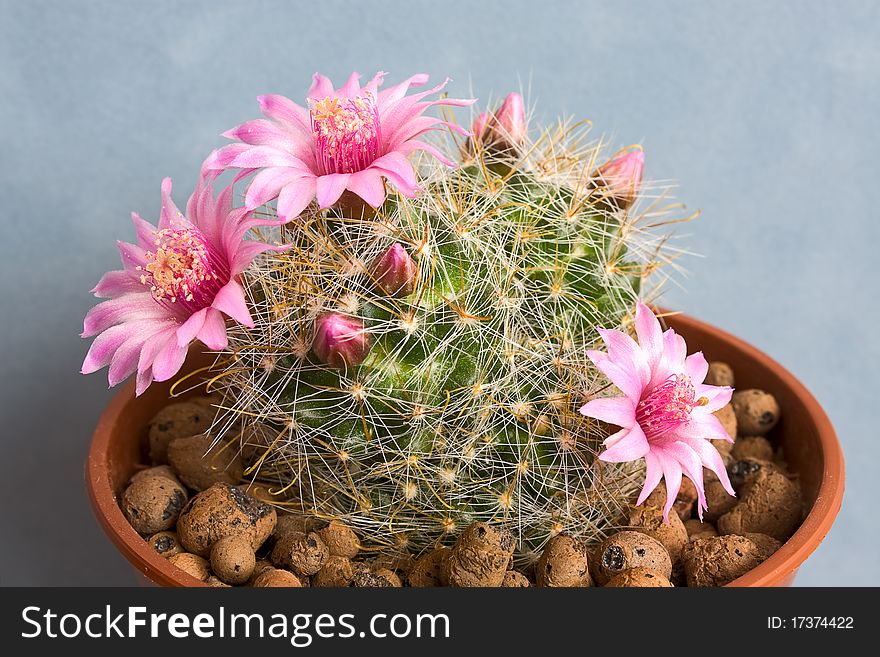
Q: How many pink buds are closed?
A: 5